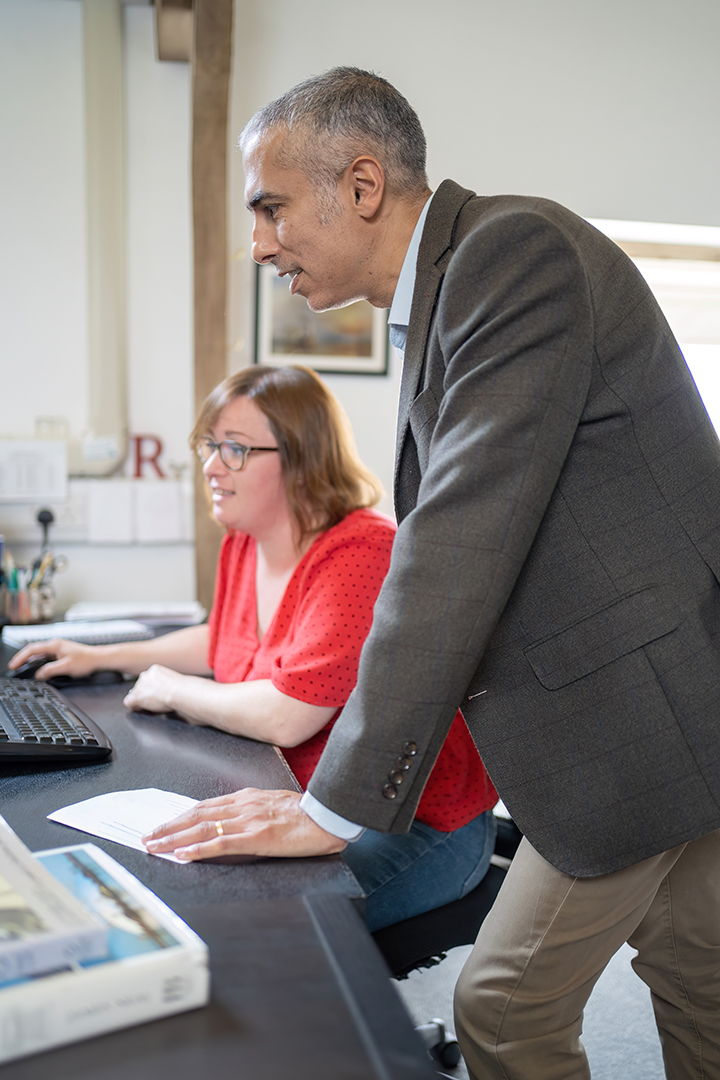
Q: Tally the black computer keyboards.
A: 1